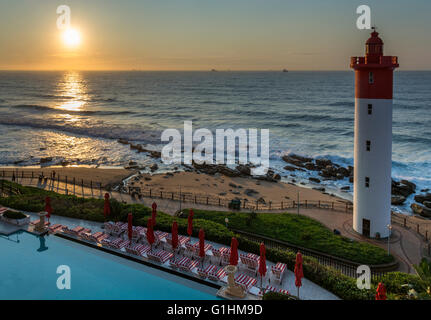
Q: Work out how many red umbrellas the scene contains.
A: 12